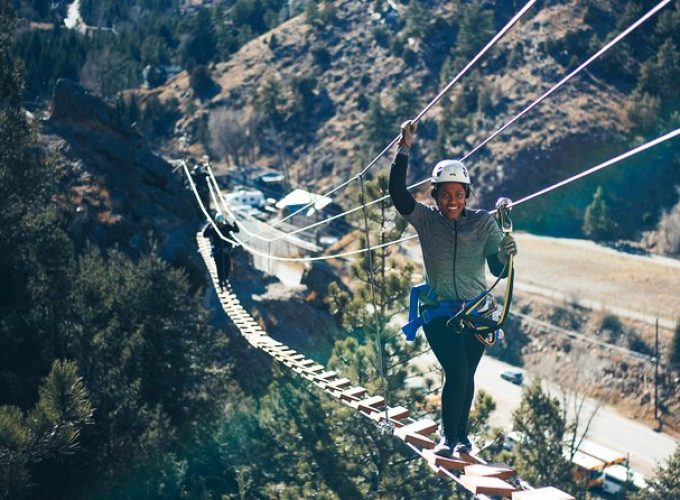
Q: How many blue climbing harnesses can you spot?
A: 1